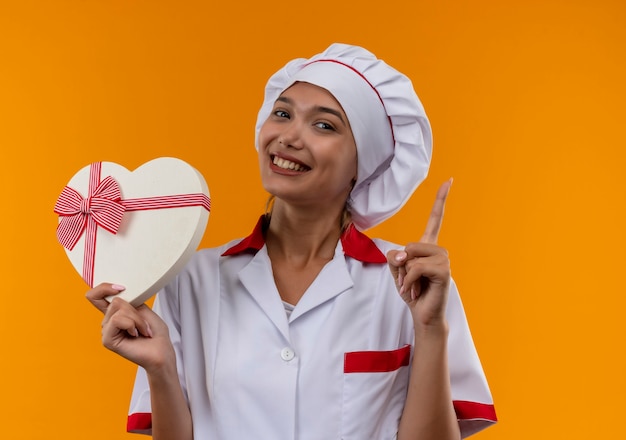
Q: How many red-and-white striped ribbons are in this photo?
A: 1